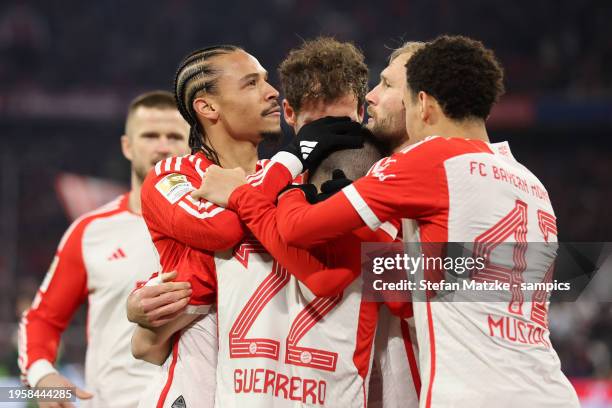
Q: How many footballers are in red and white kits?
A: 6